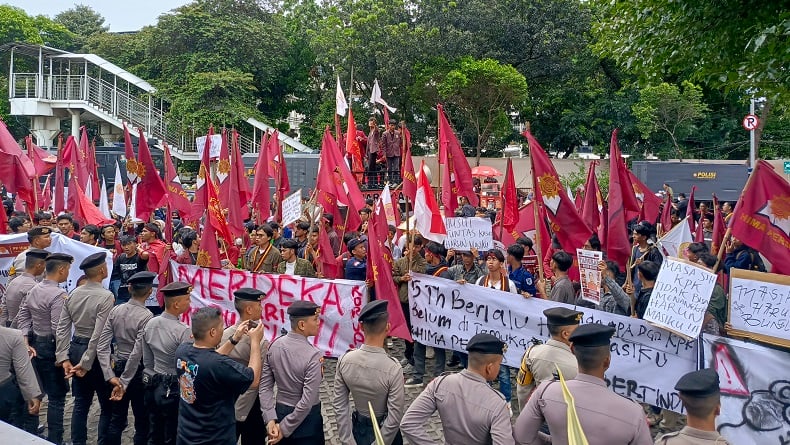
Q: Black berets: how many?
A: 13